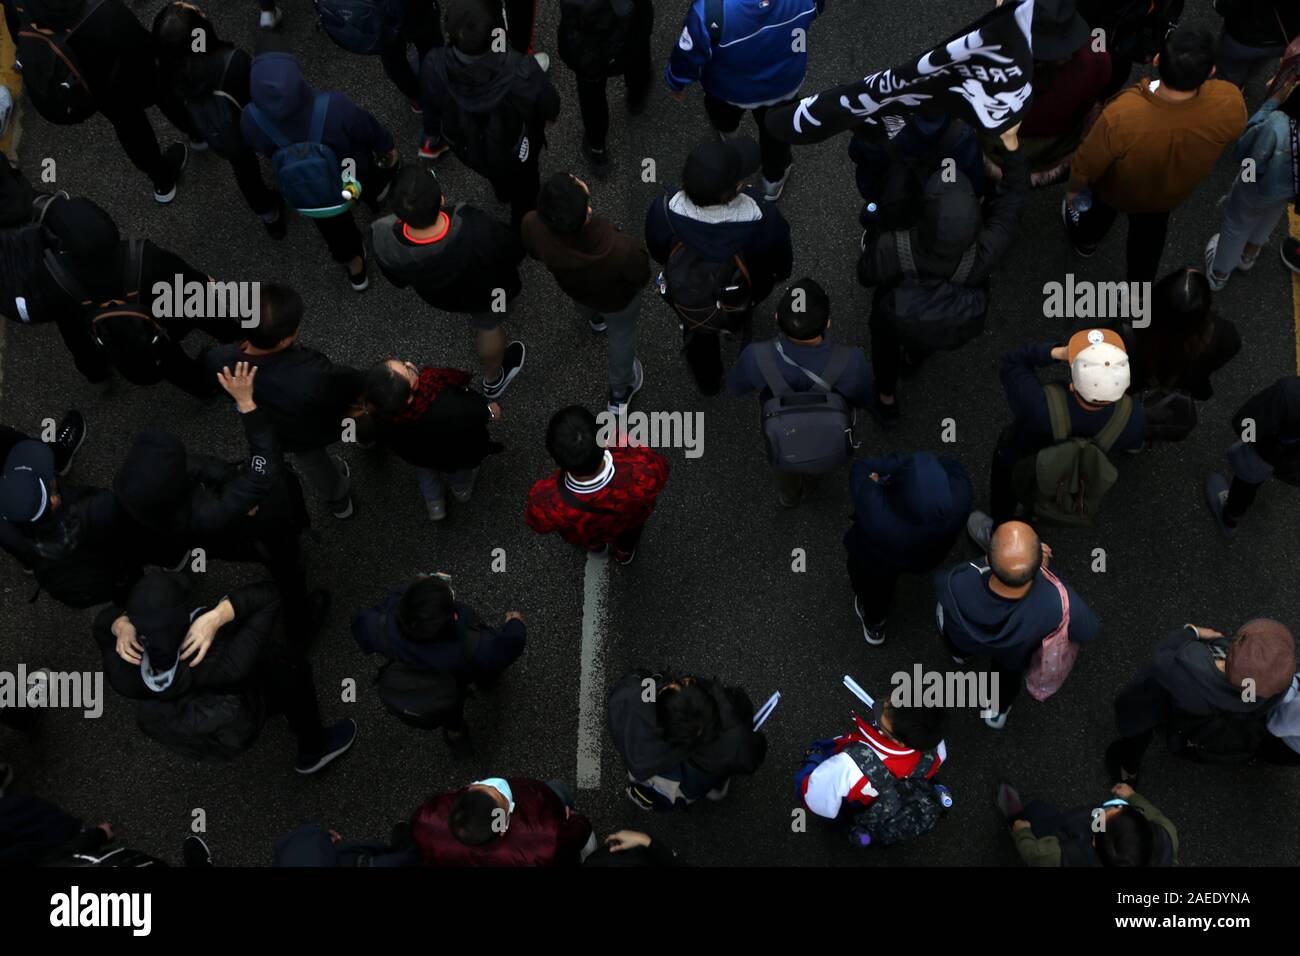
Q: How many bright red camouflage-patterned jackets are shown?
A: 1